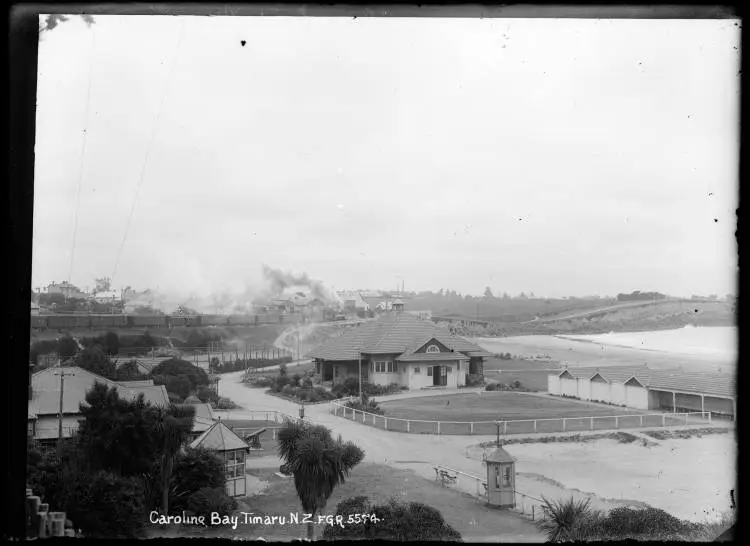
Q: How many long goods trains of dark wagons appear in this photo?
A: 1